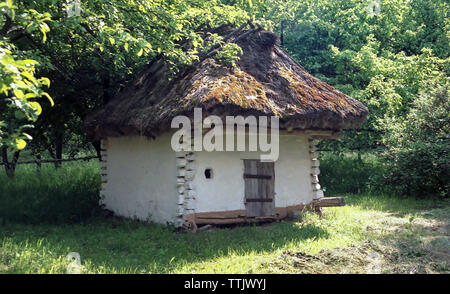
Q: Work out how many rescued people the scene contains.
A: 0